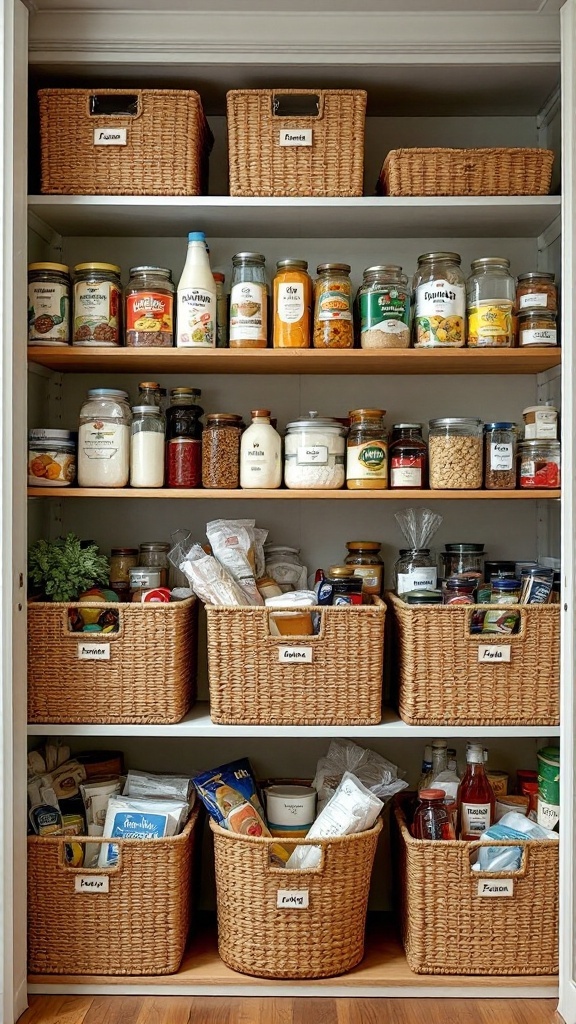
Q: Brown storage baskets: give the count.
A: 9